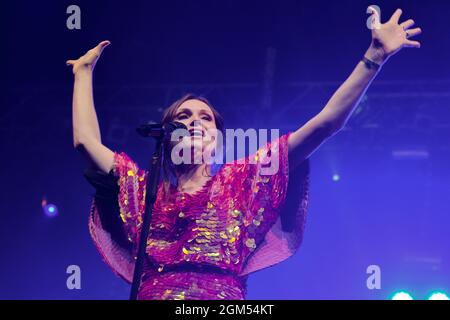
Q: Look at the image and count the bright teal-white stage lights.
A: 2